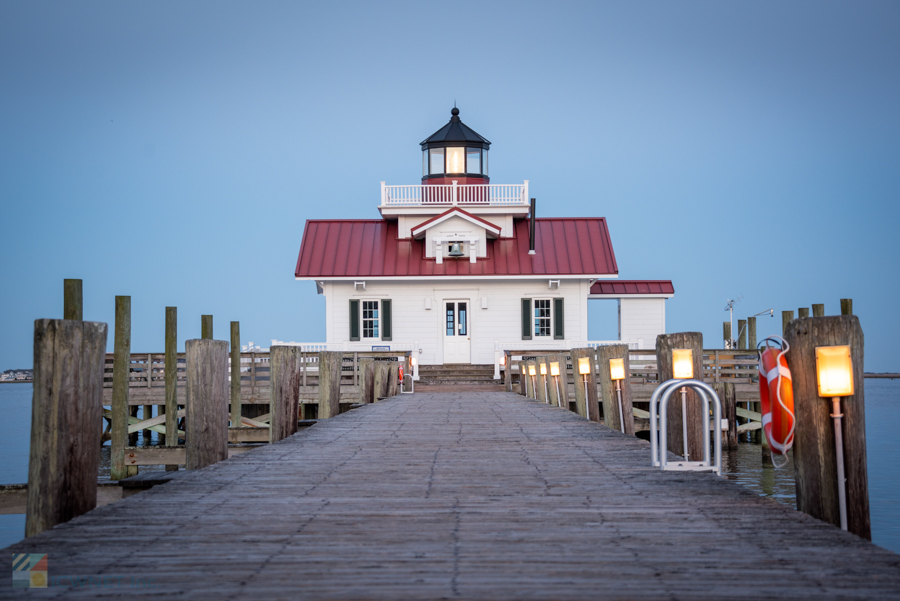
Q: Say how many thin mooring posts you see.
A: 12